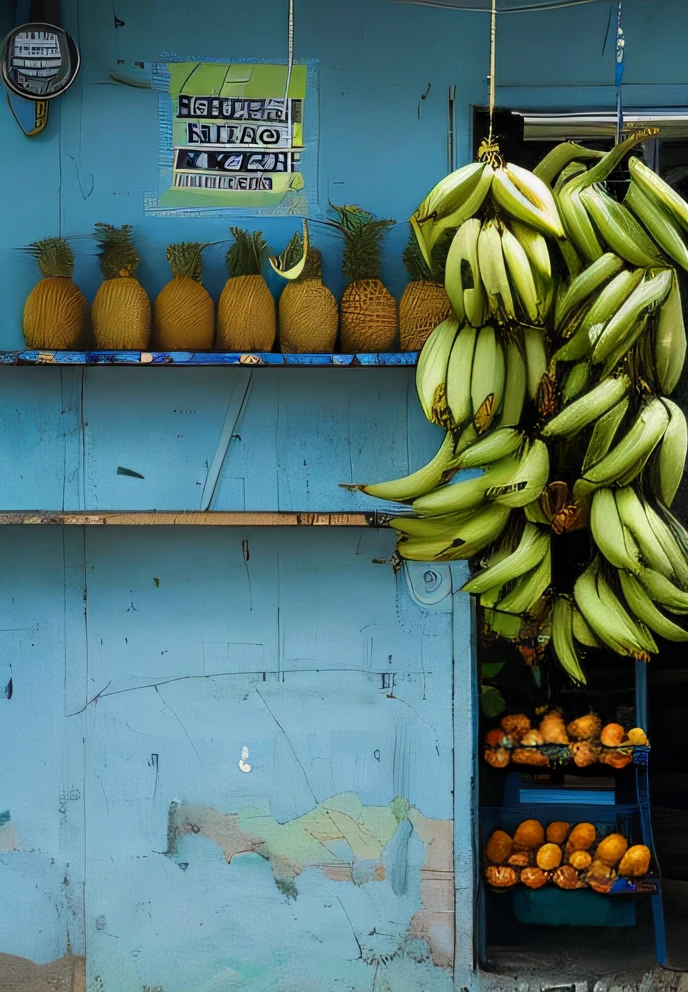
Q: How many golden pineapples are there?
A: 7